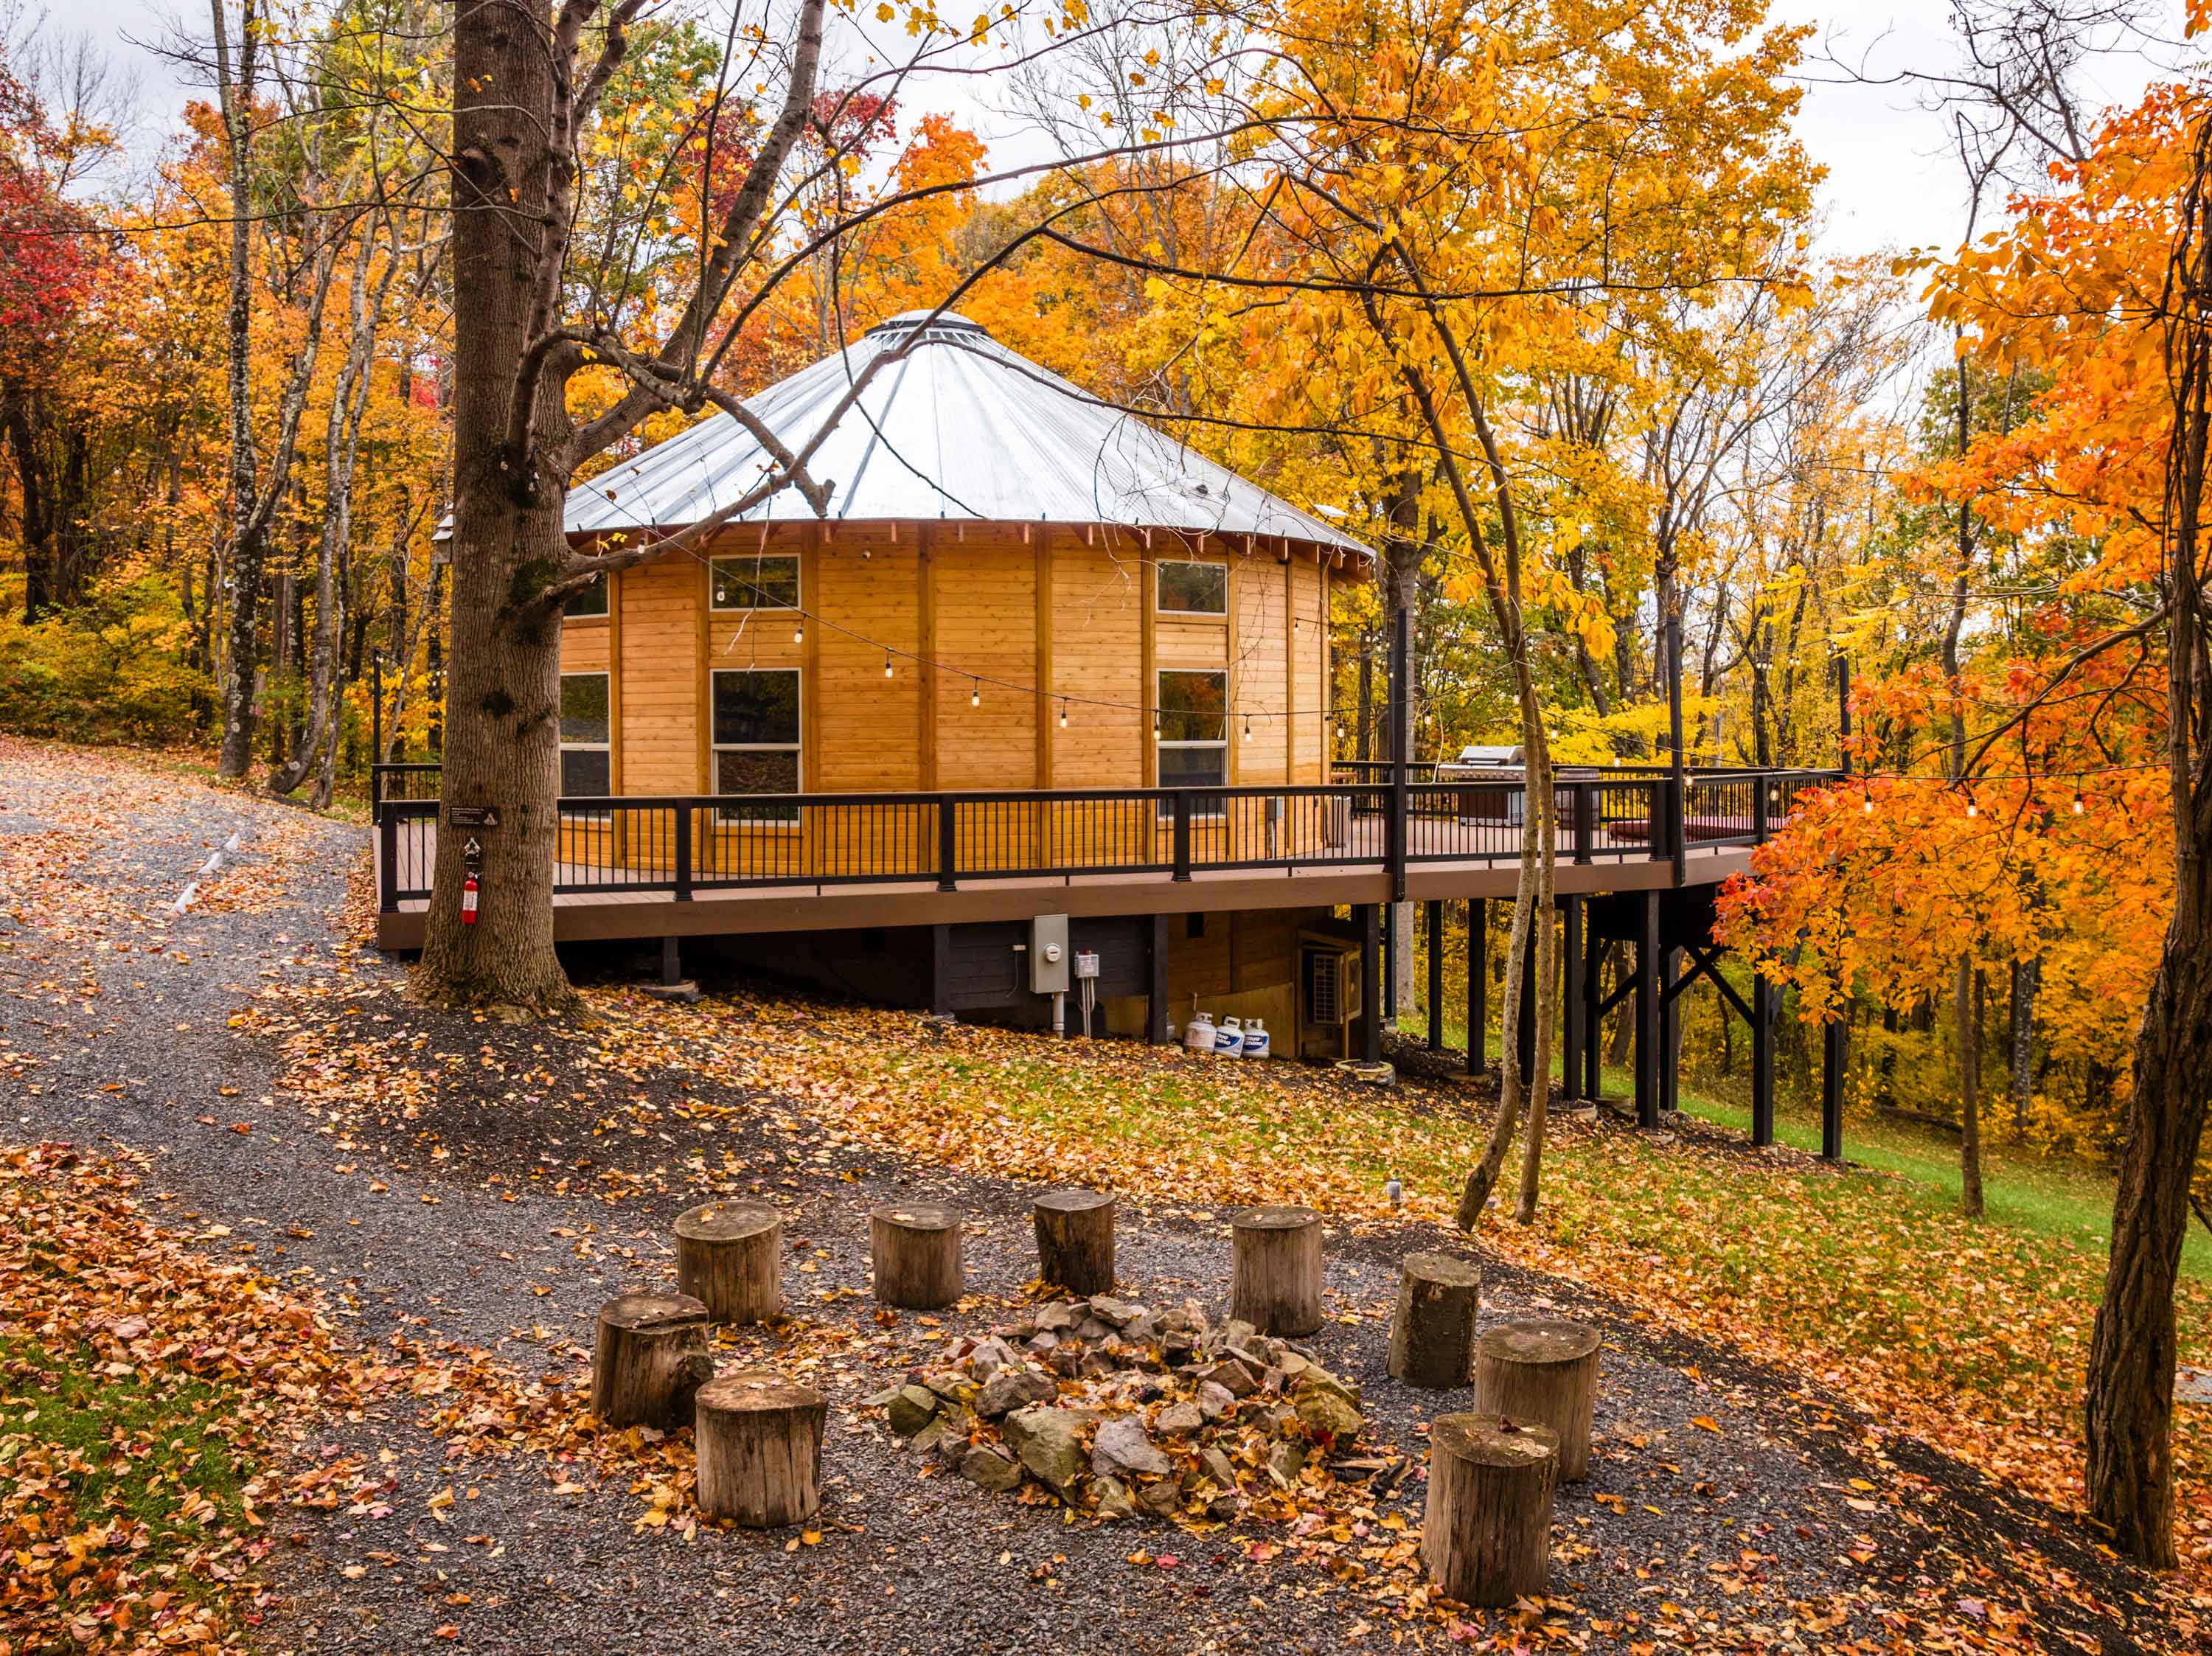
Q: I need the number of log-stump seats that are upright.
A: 9